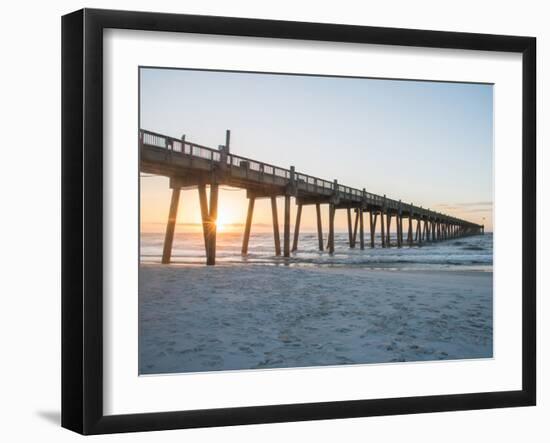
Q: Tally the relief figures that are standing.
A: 0